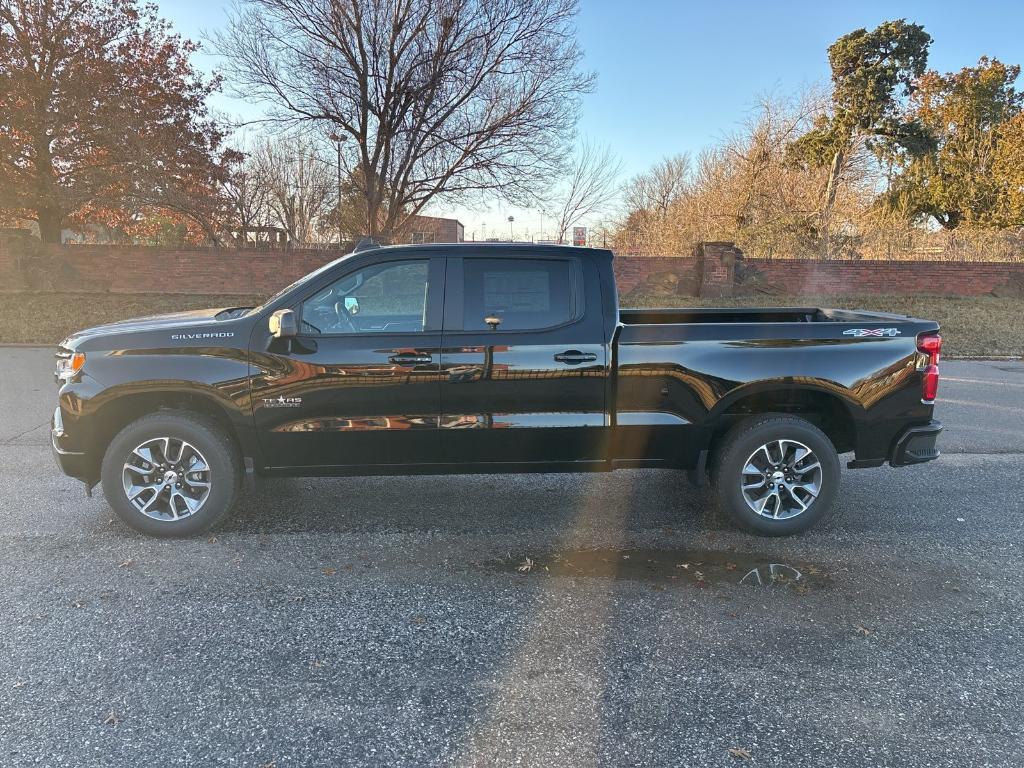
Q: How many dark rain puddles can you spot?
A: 1